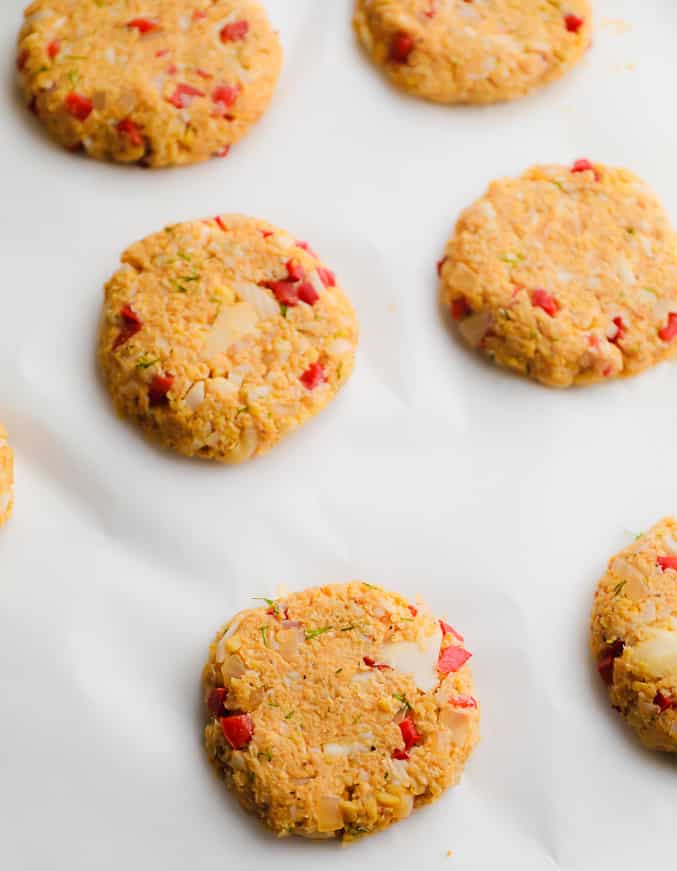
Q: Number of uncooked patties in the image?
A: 7